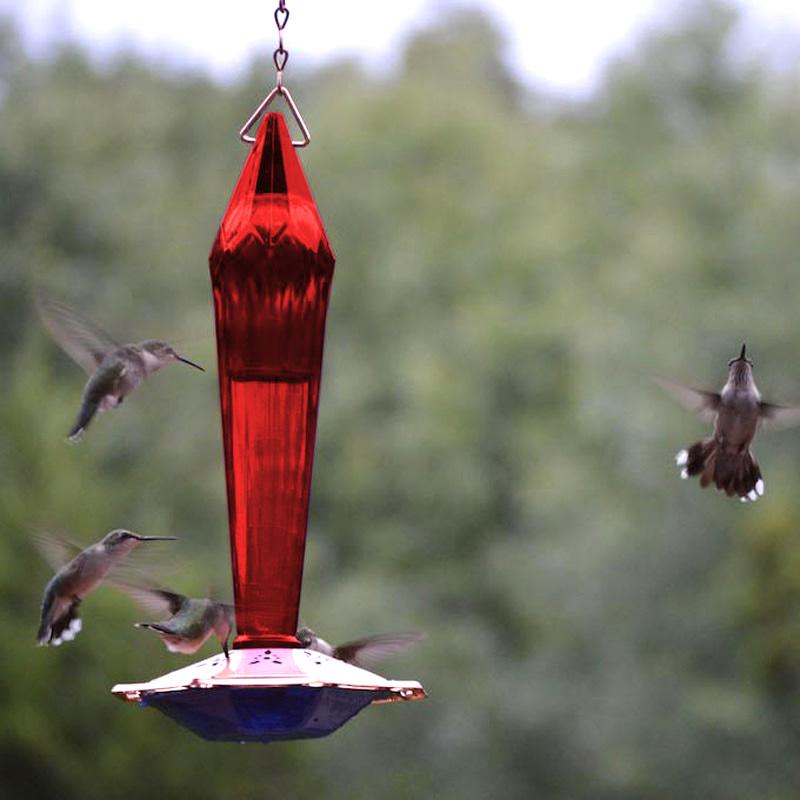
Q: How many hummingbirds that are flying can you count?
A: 5